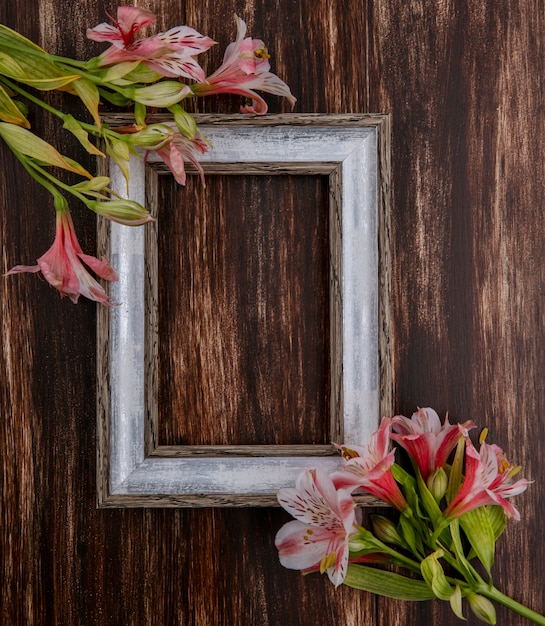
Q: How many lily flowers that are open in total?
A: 8